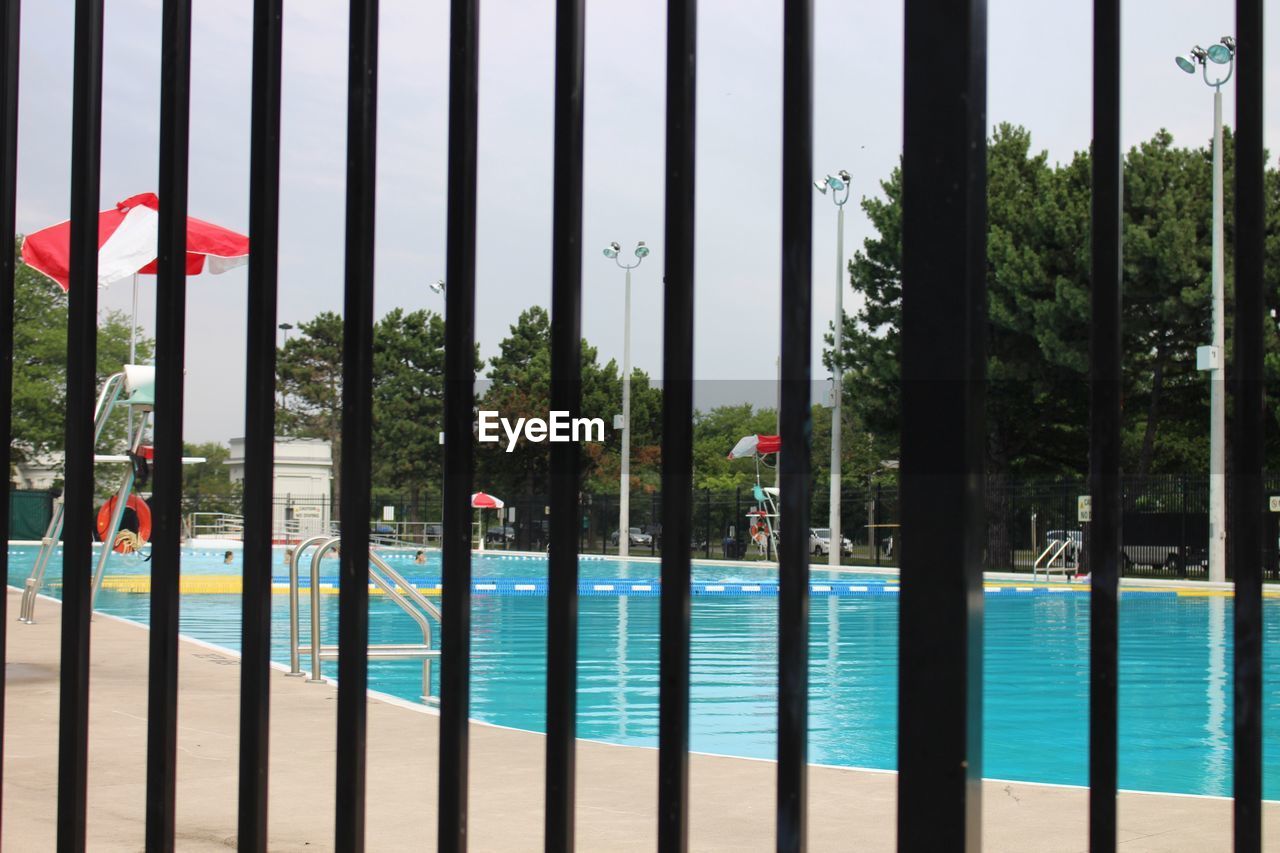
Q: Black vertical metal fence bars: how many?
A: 12